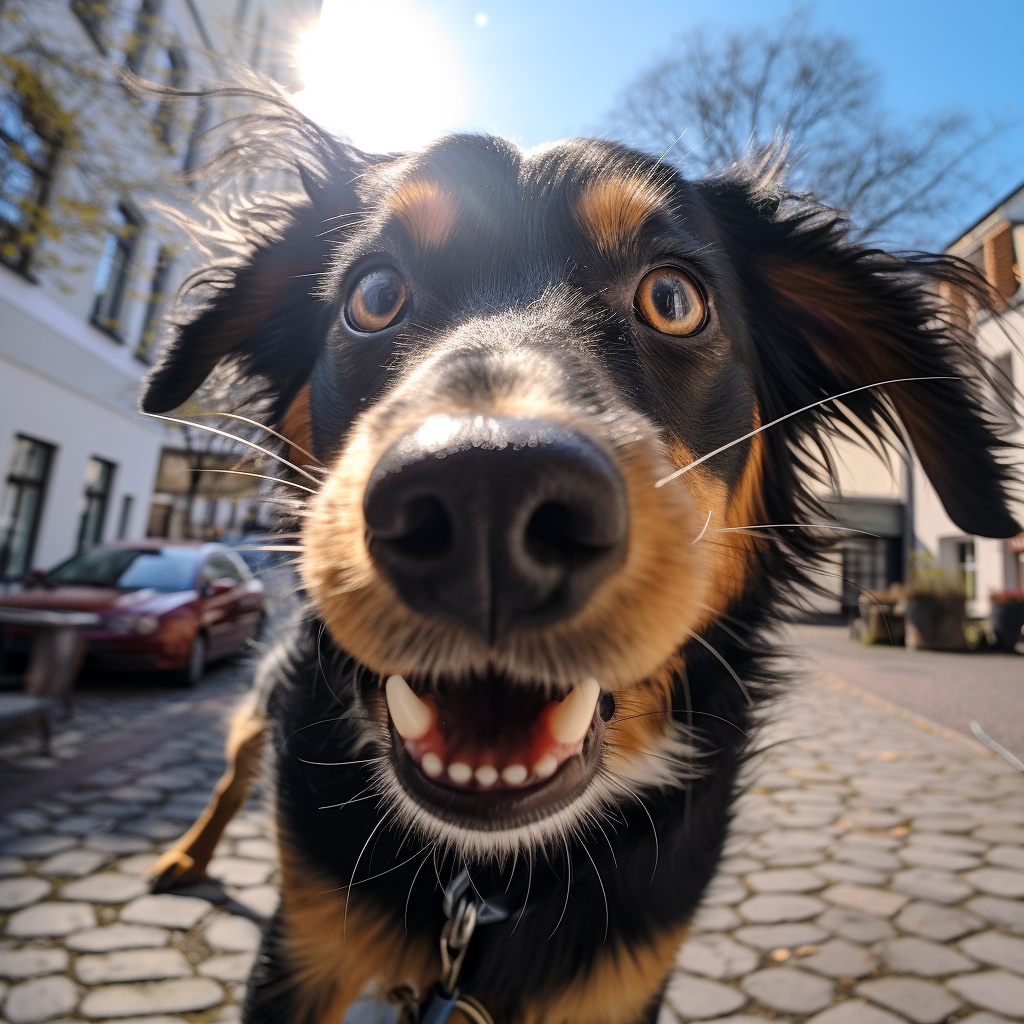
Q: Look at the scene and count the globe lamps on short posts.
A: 0